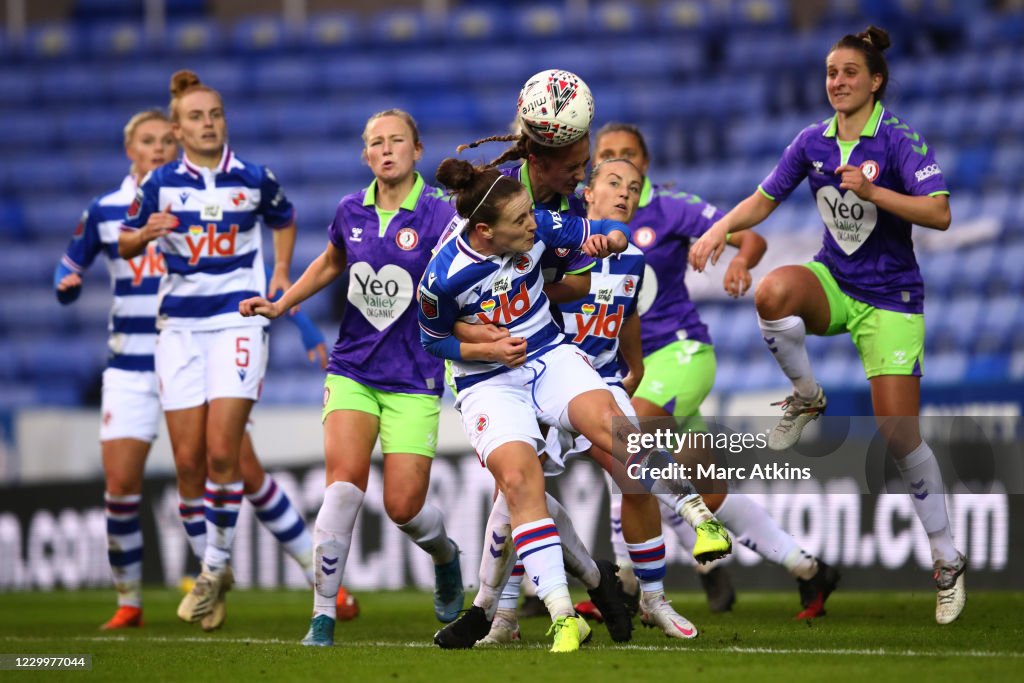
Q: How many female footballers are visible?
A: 8